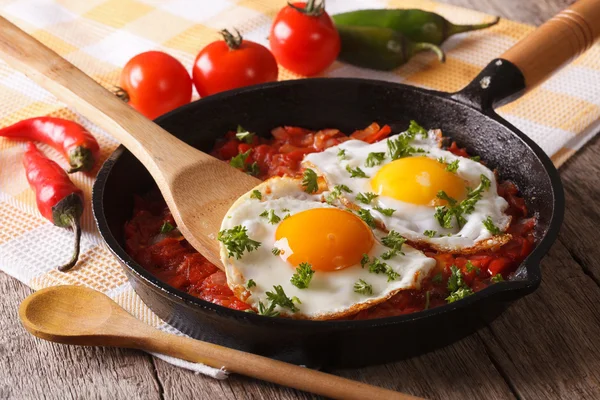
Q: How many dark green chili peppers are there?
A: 2